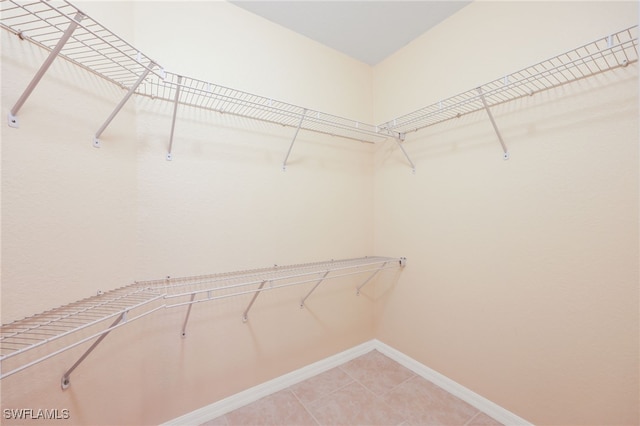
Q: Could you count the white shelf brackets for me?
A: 11